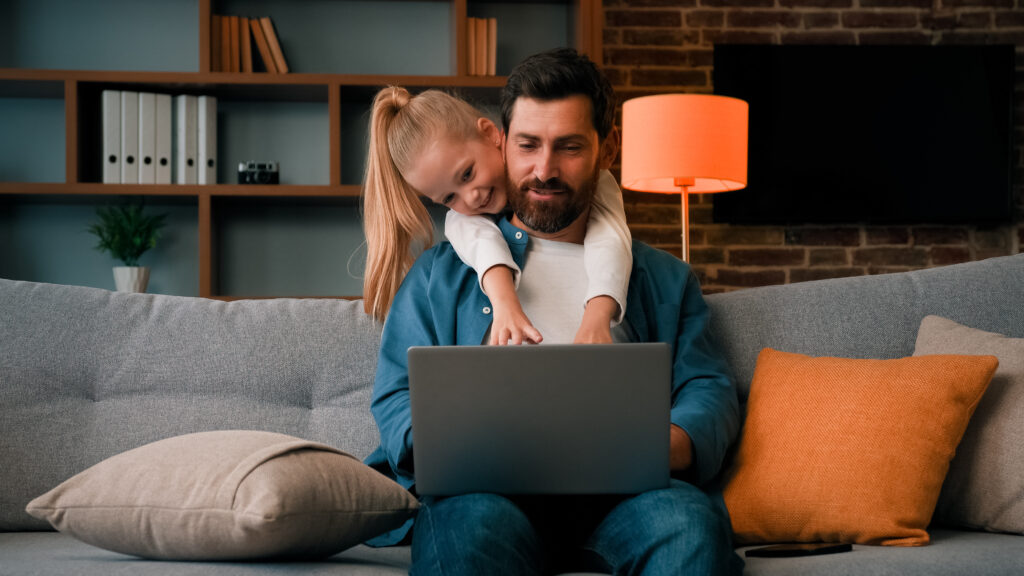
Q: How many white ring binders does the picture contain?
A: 6